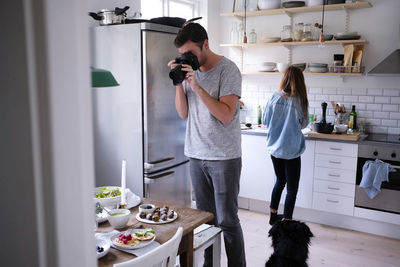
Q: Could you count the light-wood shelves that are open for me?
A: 3